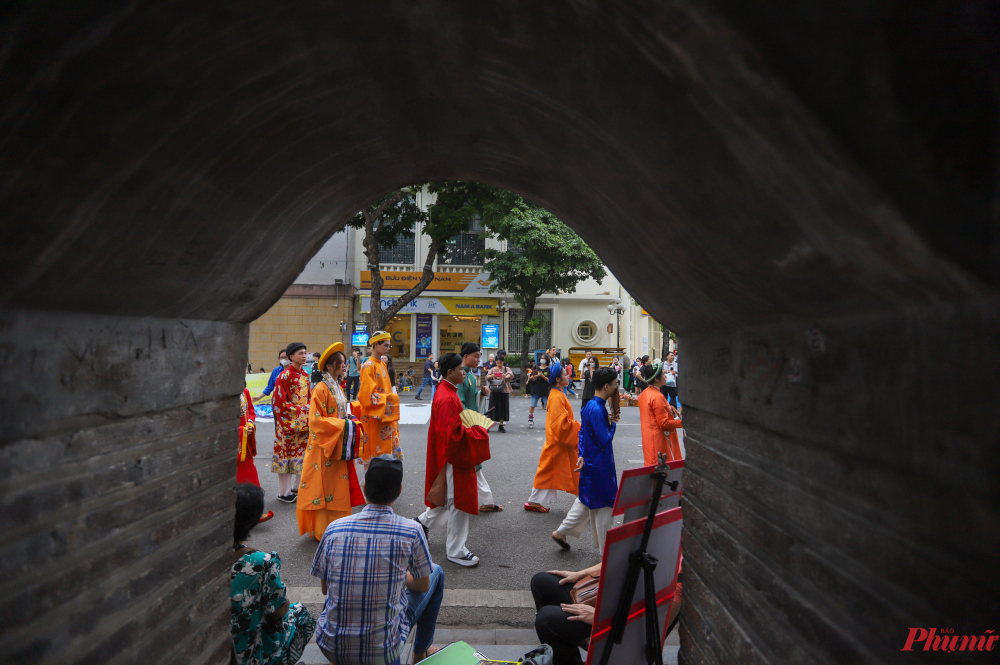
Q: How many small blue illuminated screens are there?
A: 2